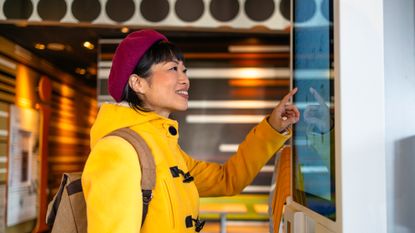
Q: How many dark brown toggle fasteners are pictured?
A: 2